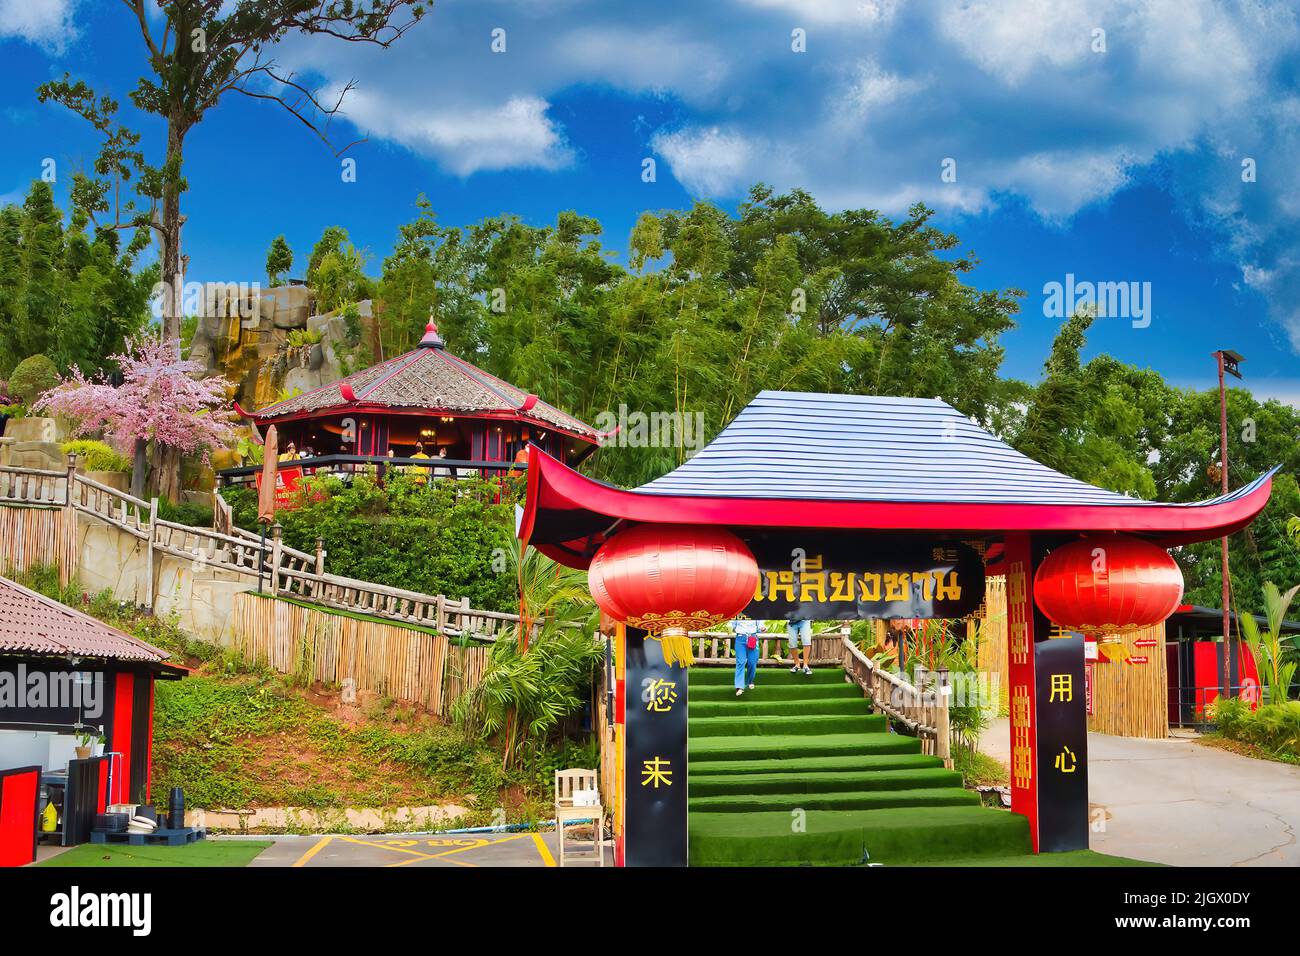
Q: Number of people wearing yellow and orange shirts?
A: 3